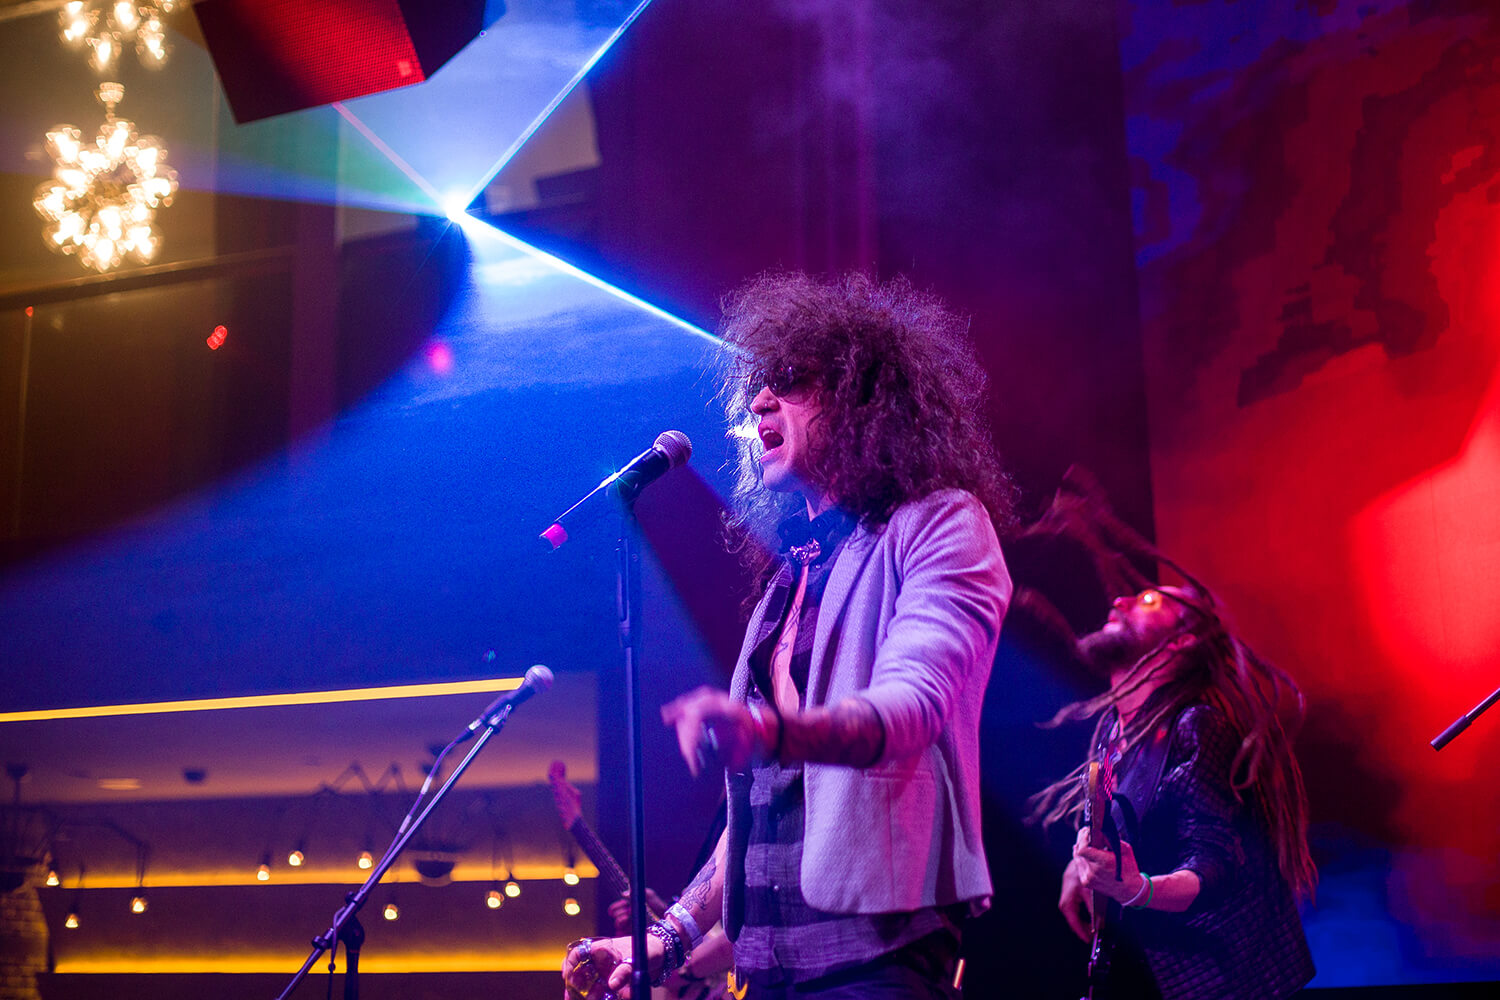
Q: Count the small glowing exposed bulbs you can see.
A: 11